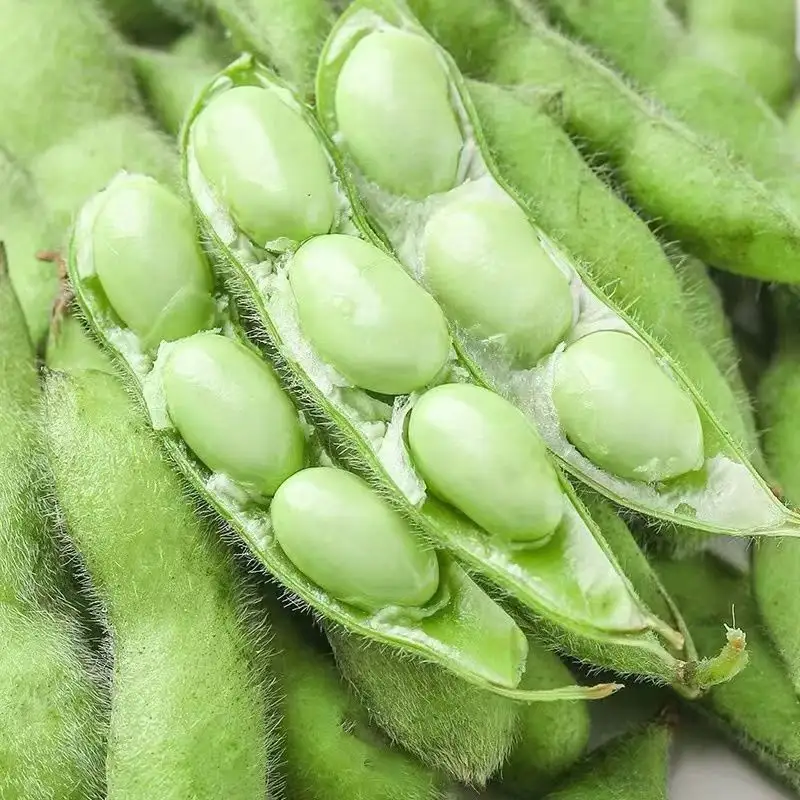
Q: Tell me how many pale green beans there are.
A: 9